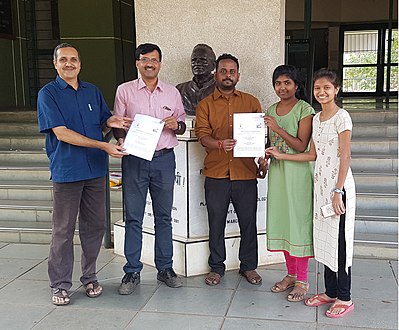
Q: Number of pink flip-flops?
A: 2